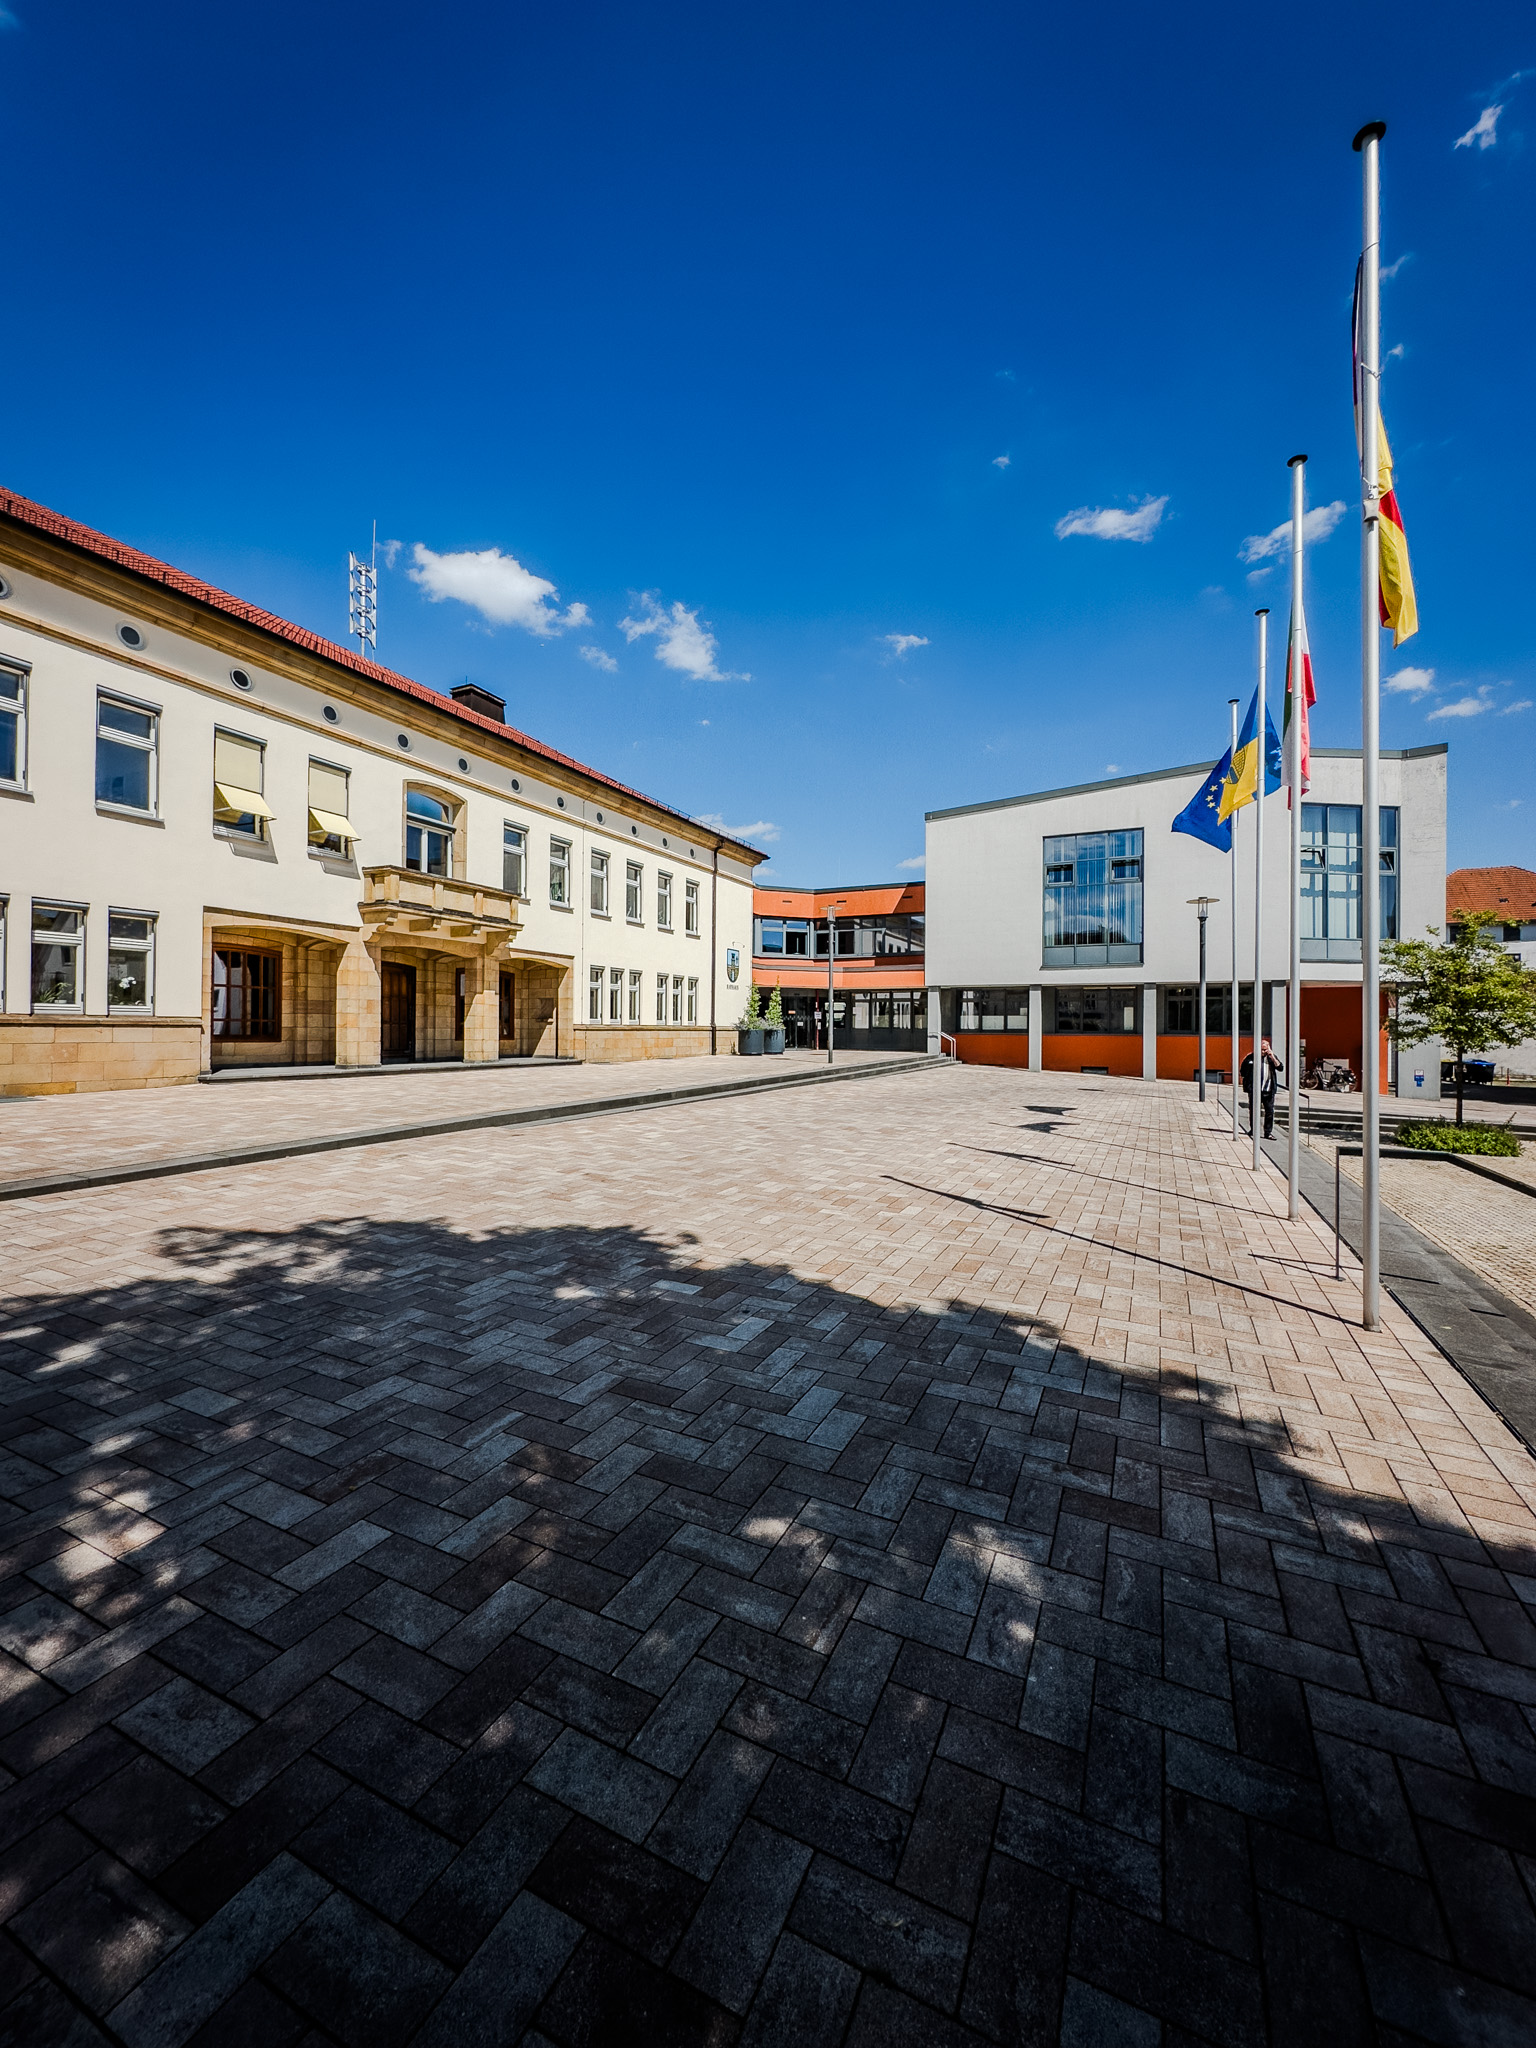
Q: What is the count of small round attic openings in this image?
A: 12